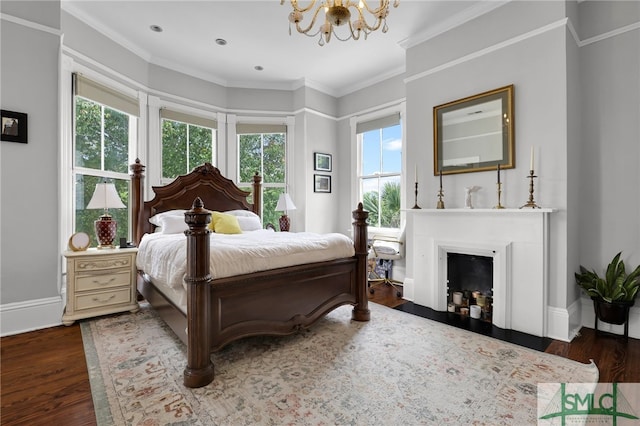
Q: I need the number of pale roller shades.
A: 4